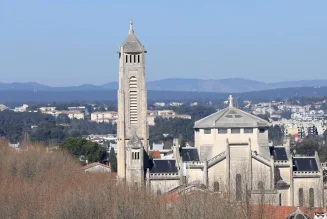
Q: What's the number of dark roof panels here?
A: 4